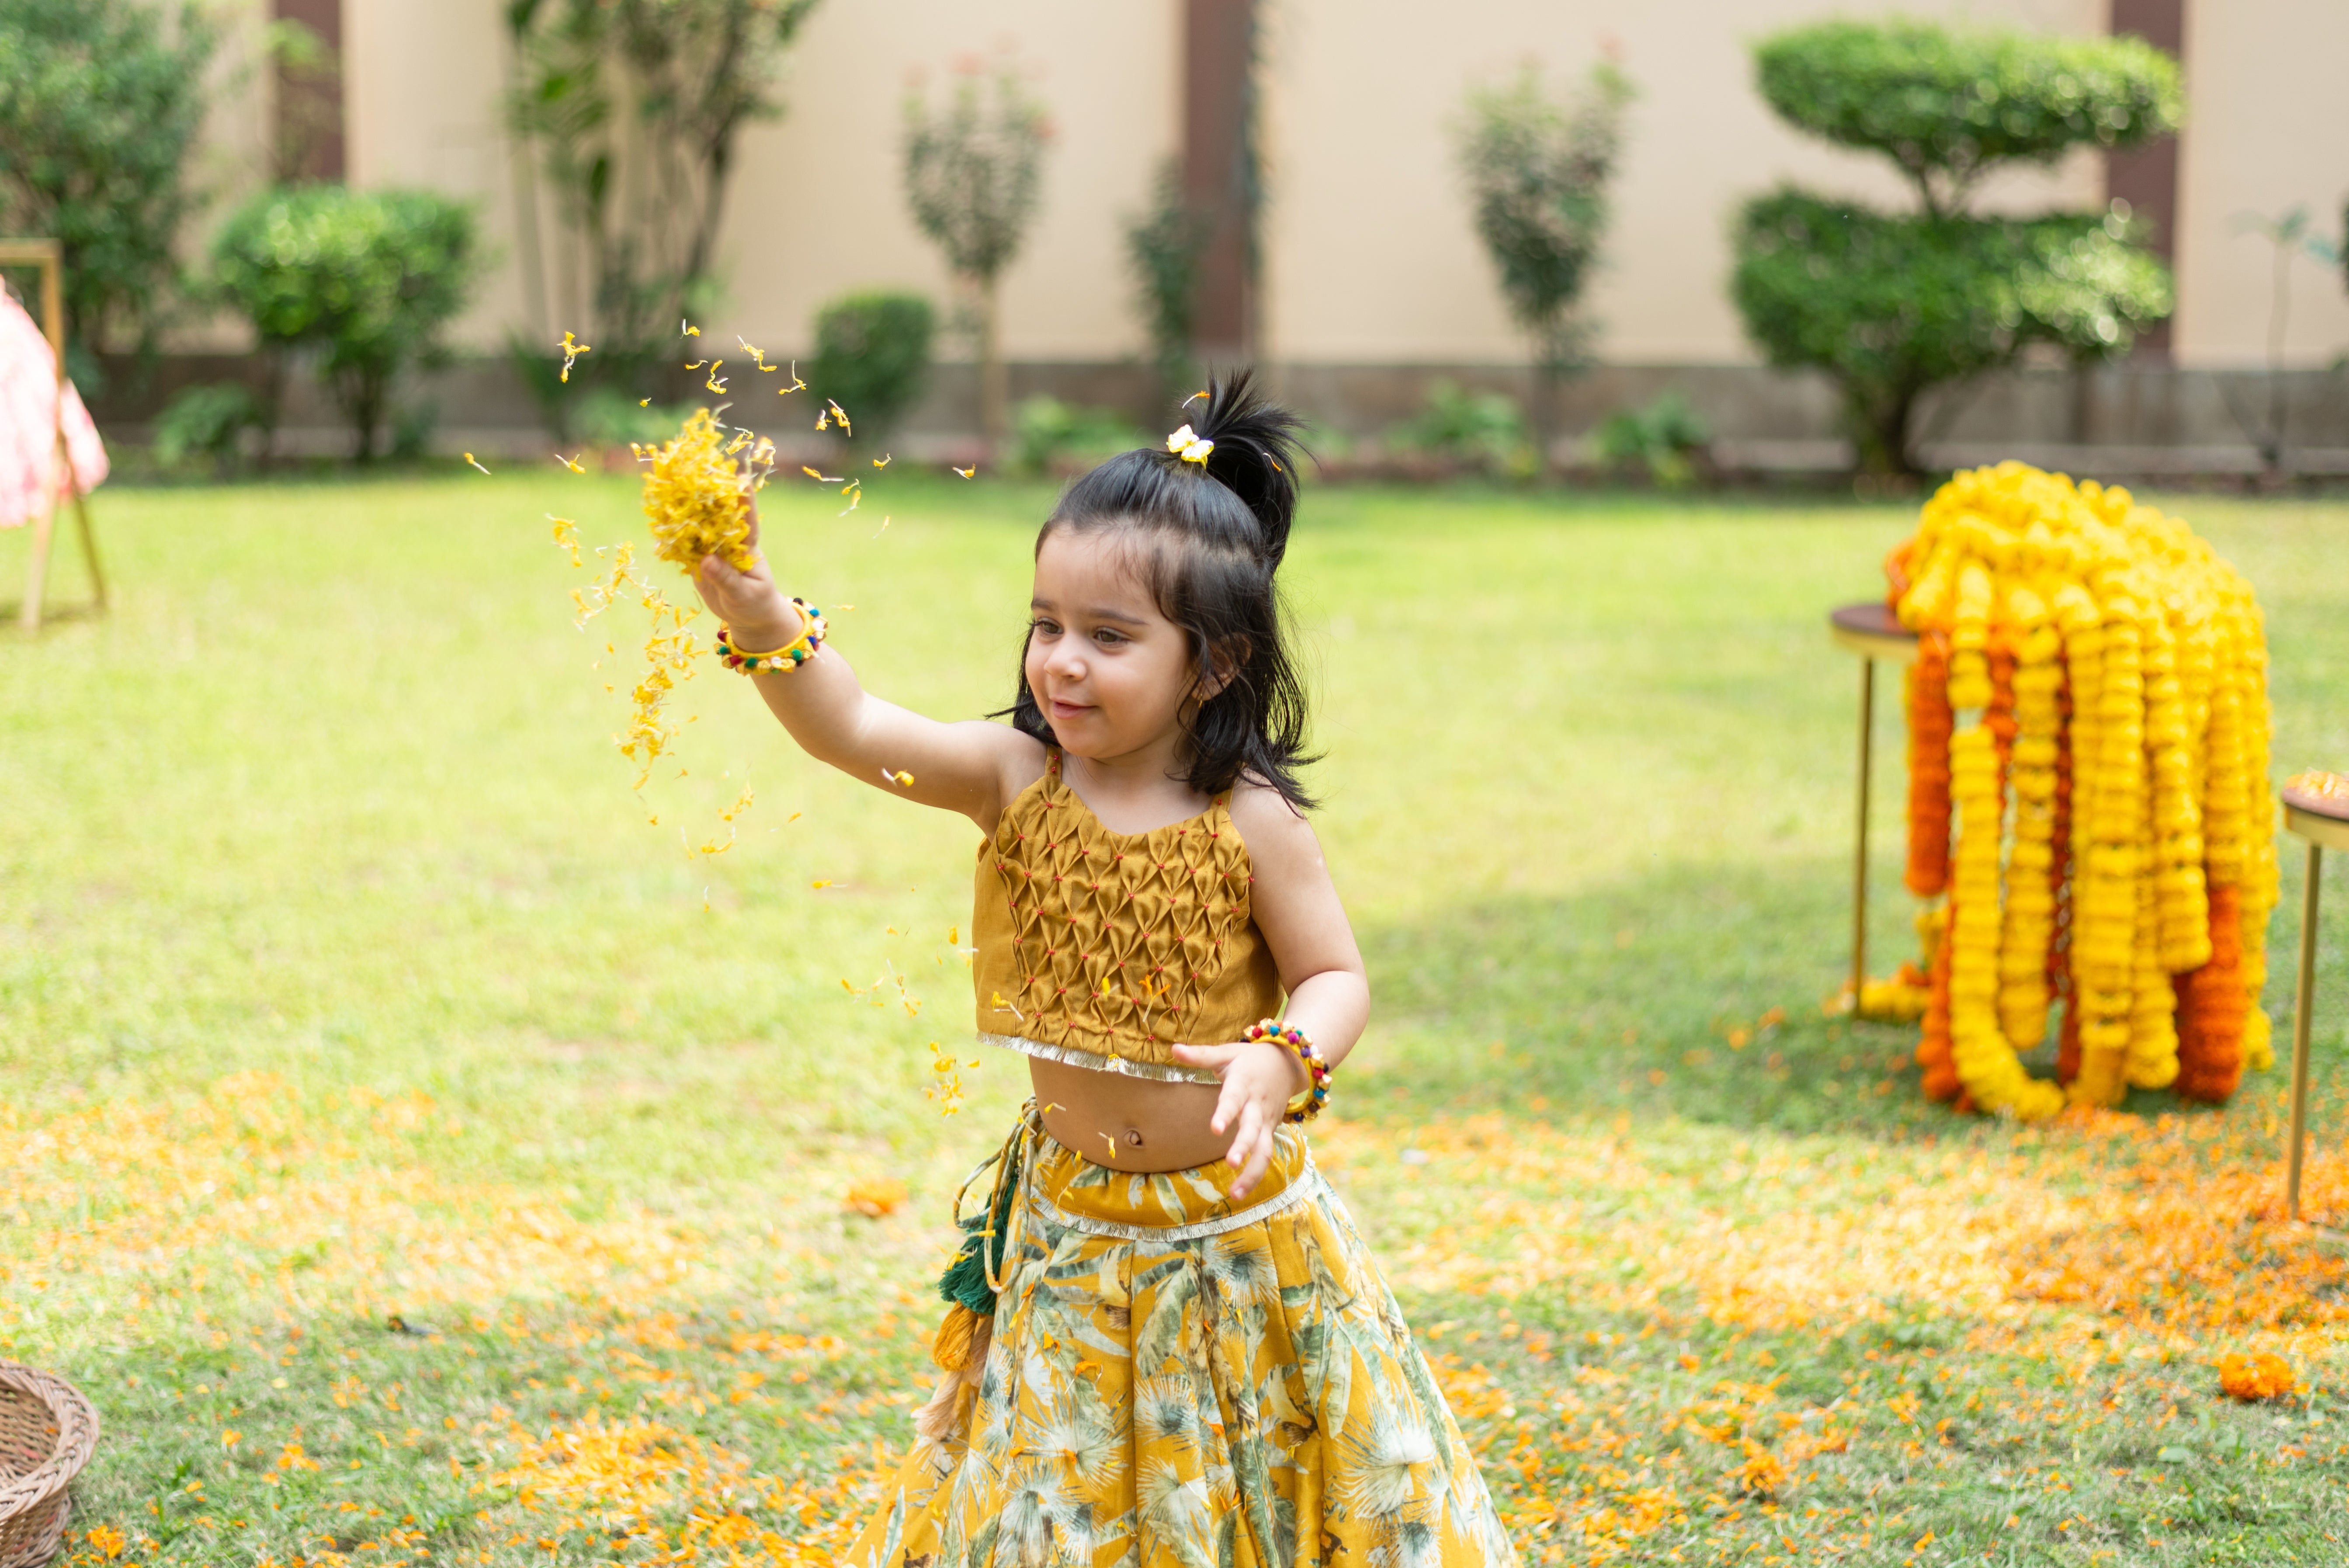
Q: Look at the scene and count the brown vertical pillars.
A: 3